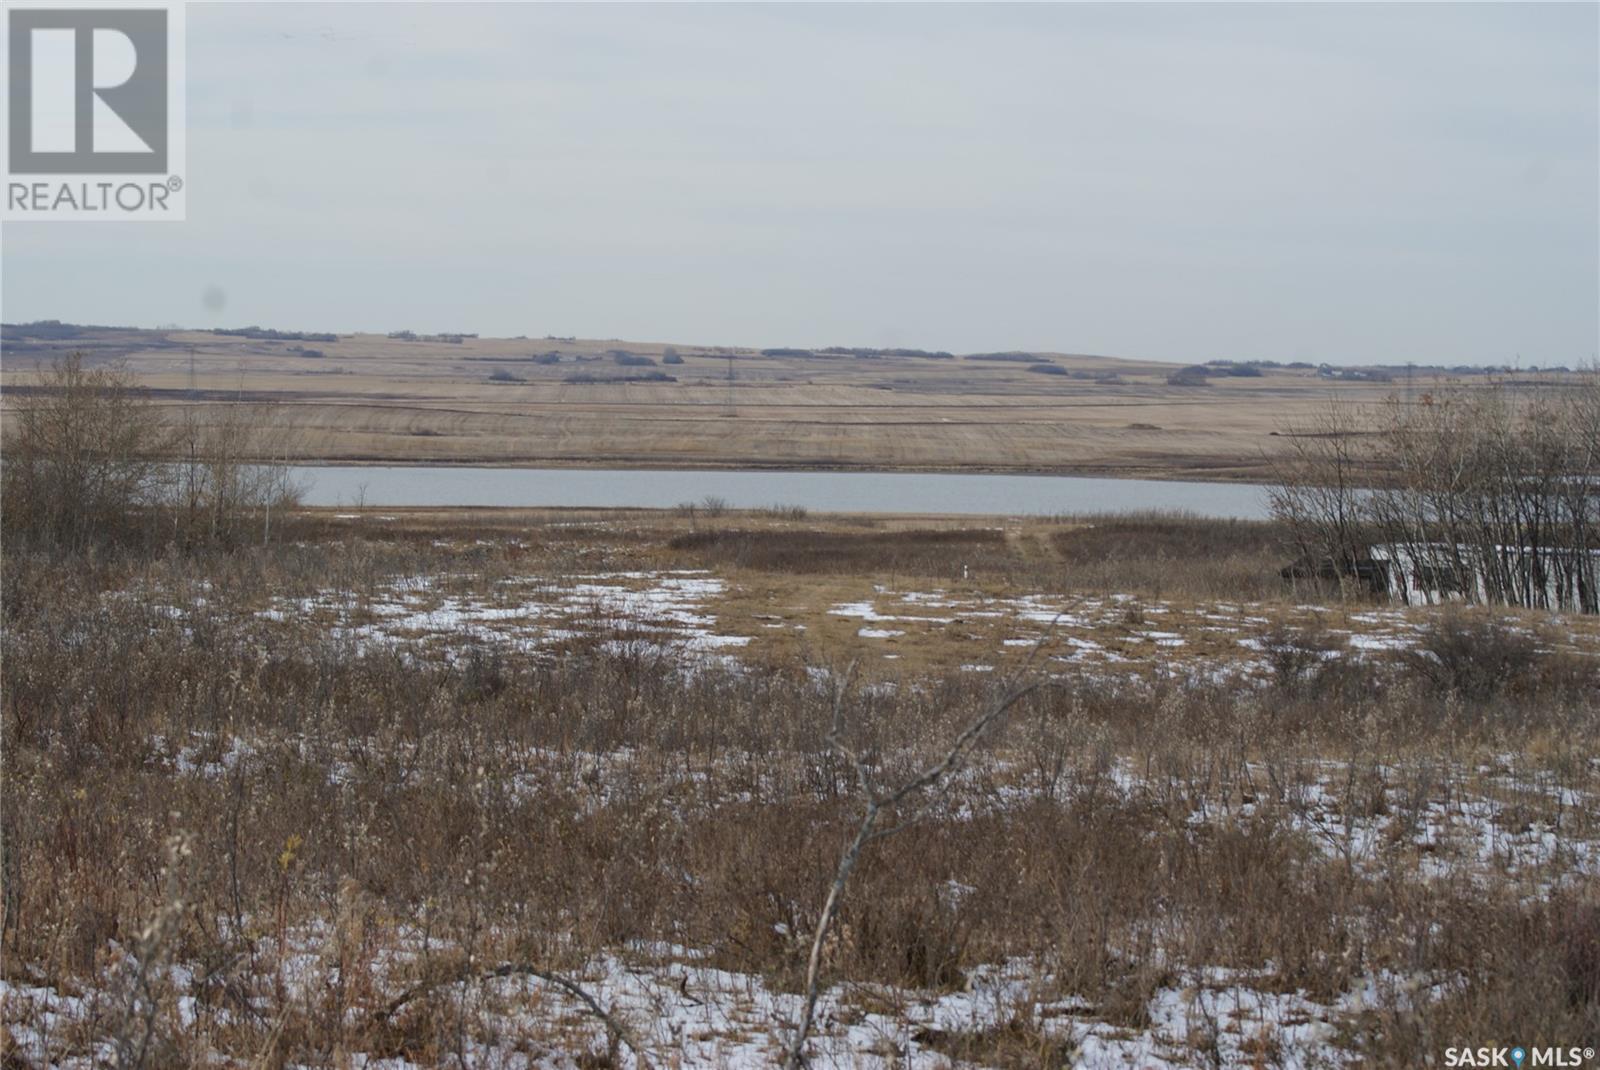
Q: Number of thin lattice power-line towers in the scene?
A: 3